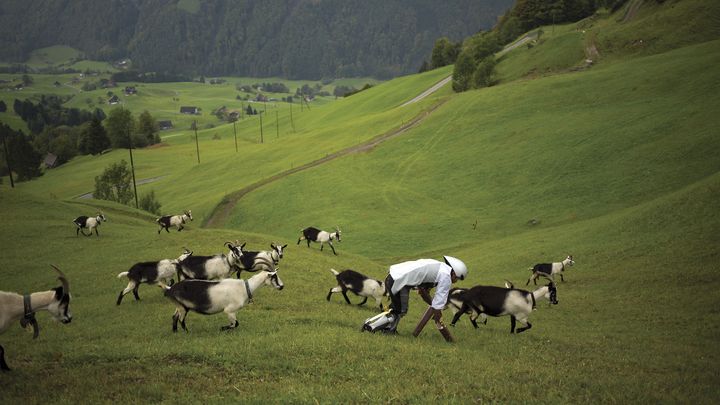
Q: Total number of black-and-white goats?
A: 12